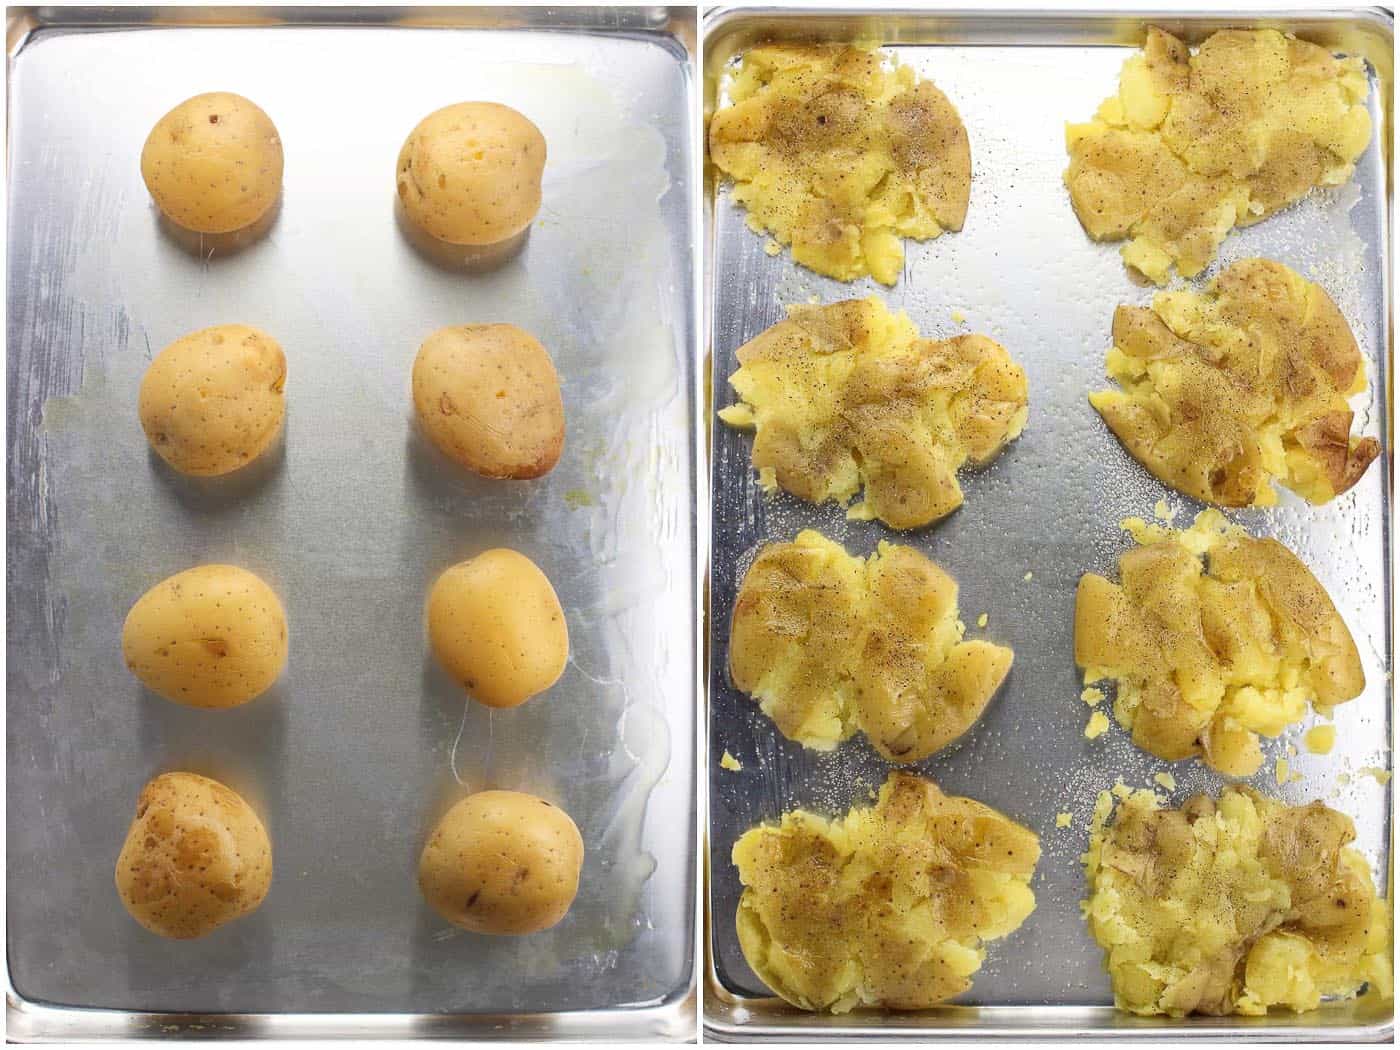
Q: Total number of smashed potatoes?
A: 8